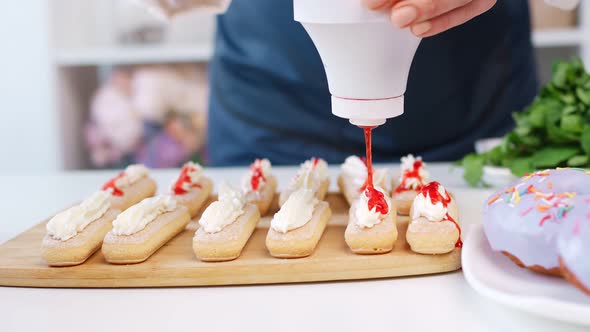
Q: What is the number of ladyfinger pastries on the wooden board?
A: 12